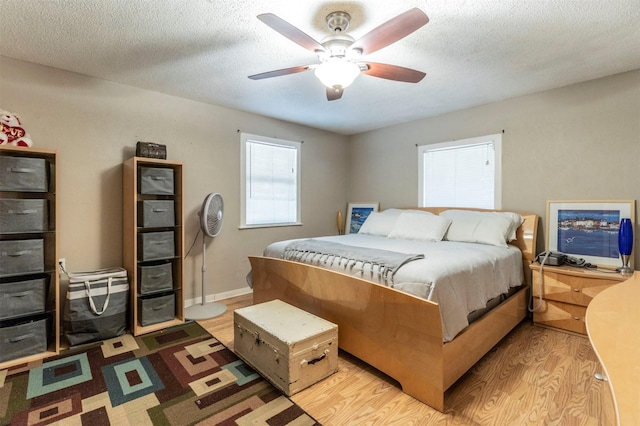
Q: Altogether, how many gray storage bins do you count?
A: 10